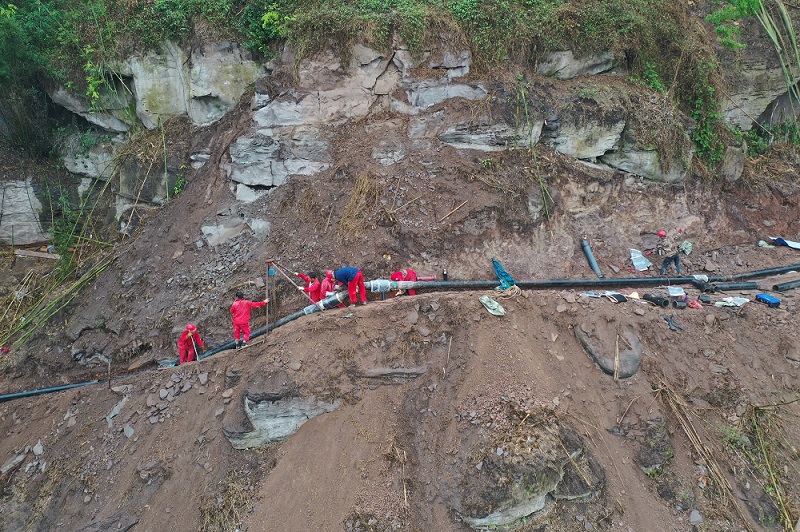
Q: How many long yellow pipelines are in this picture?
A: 0